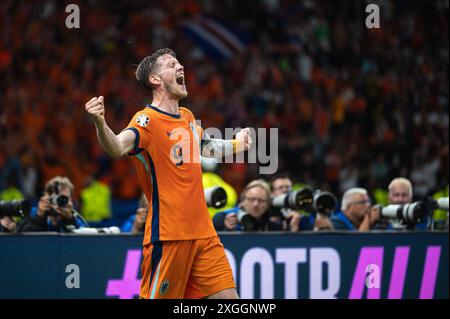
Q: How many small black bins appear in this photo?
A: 0